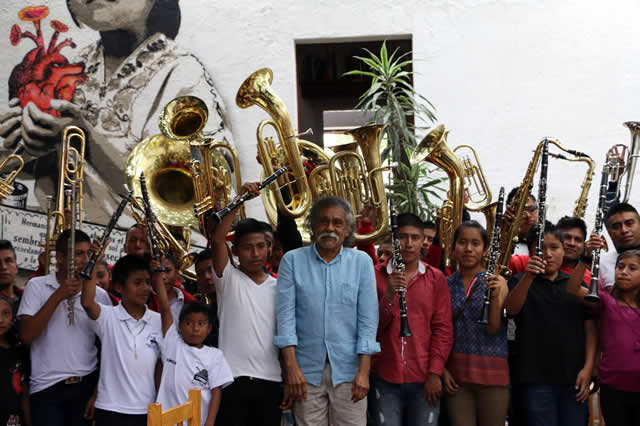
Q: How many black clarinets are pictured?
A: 7